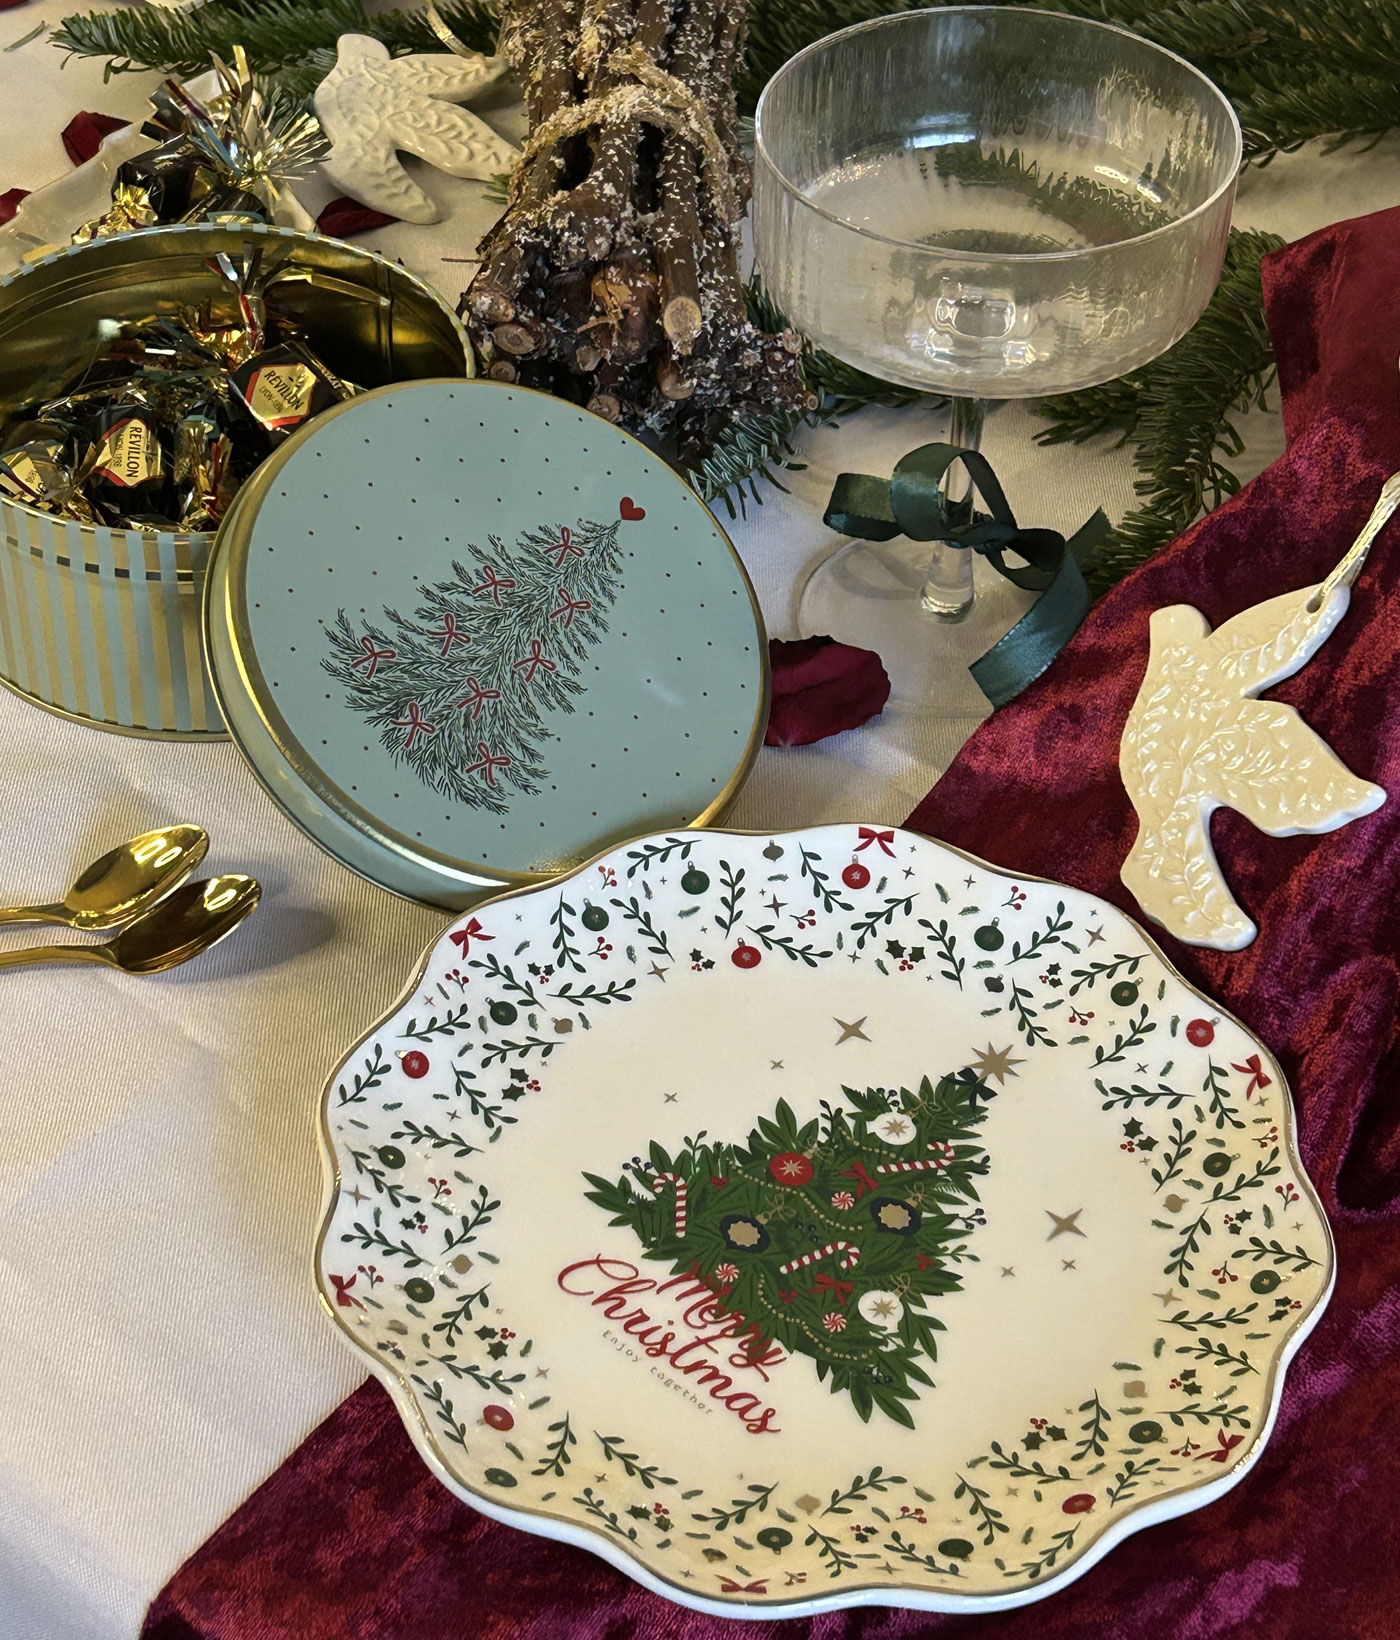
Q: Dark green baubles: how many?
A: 13